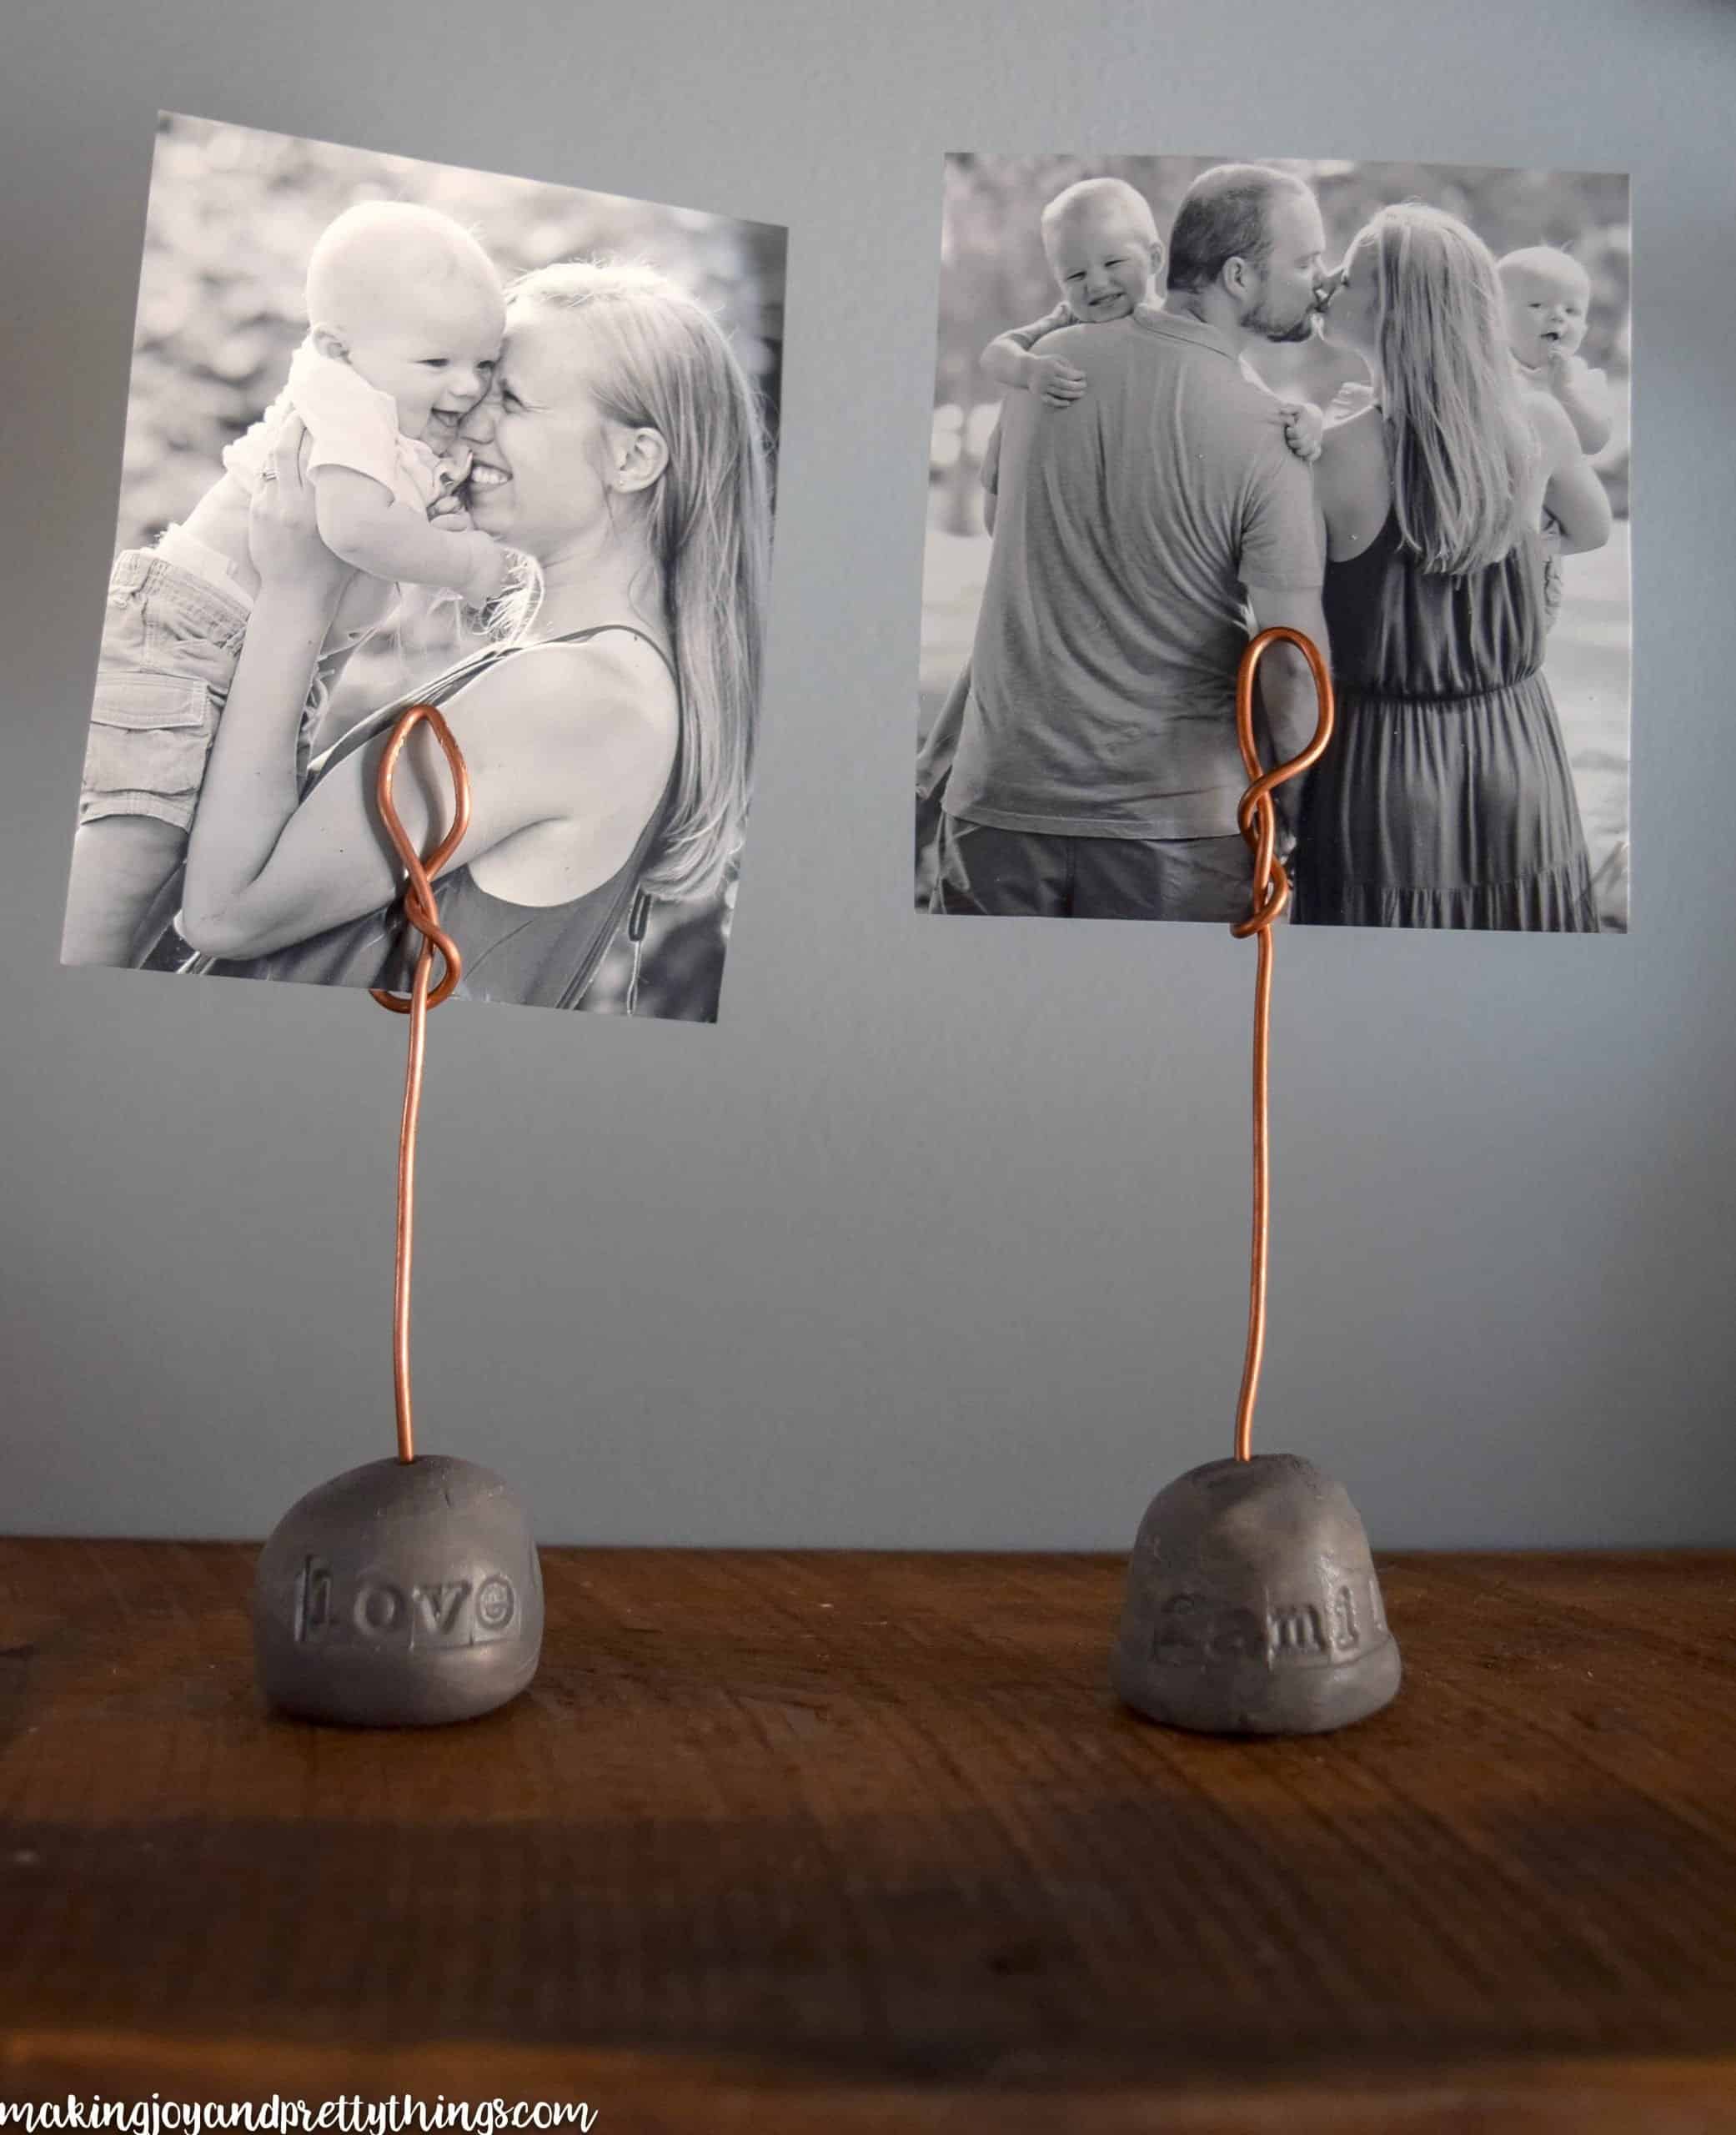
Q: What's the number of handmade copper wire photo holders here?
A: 2